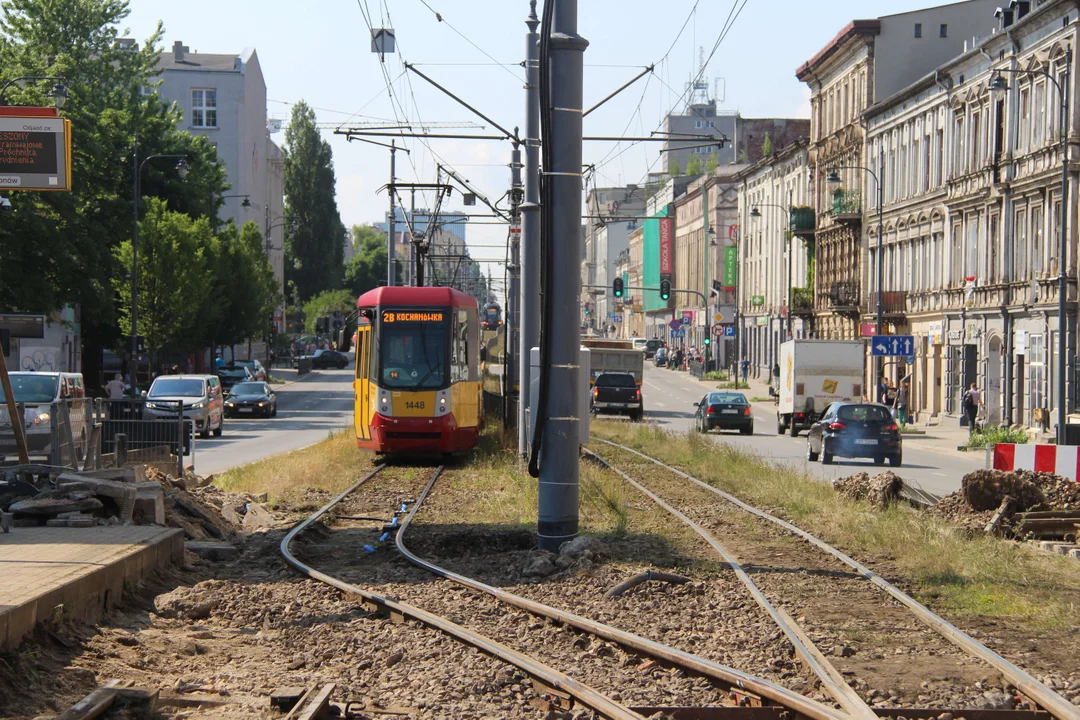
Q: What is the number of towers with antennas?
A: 1